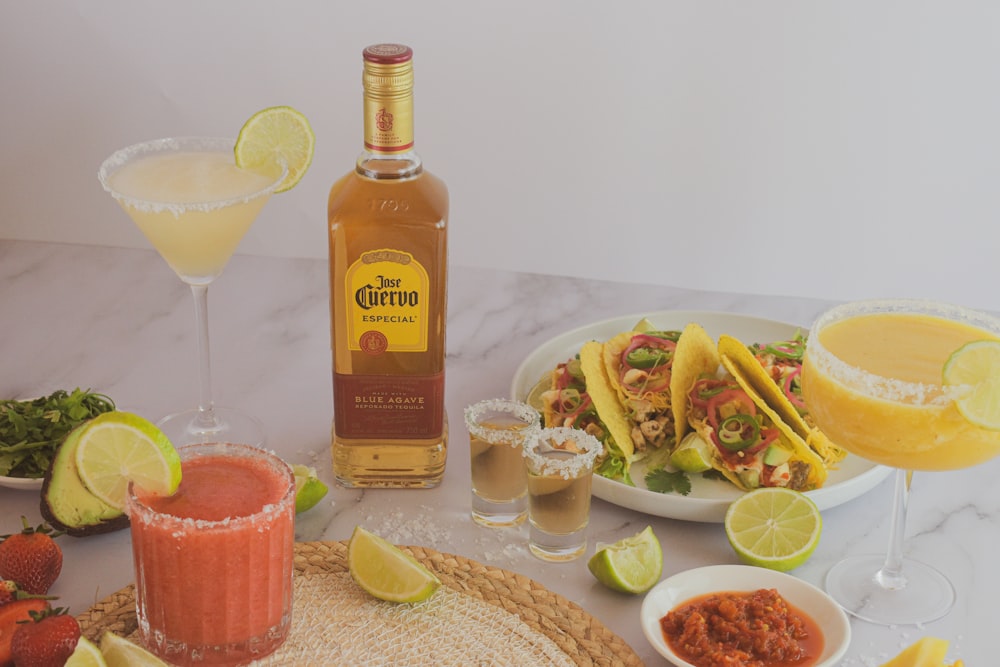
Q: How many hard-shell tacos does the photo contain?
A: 4